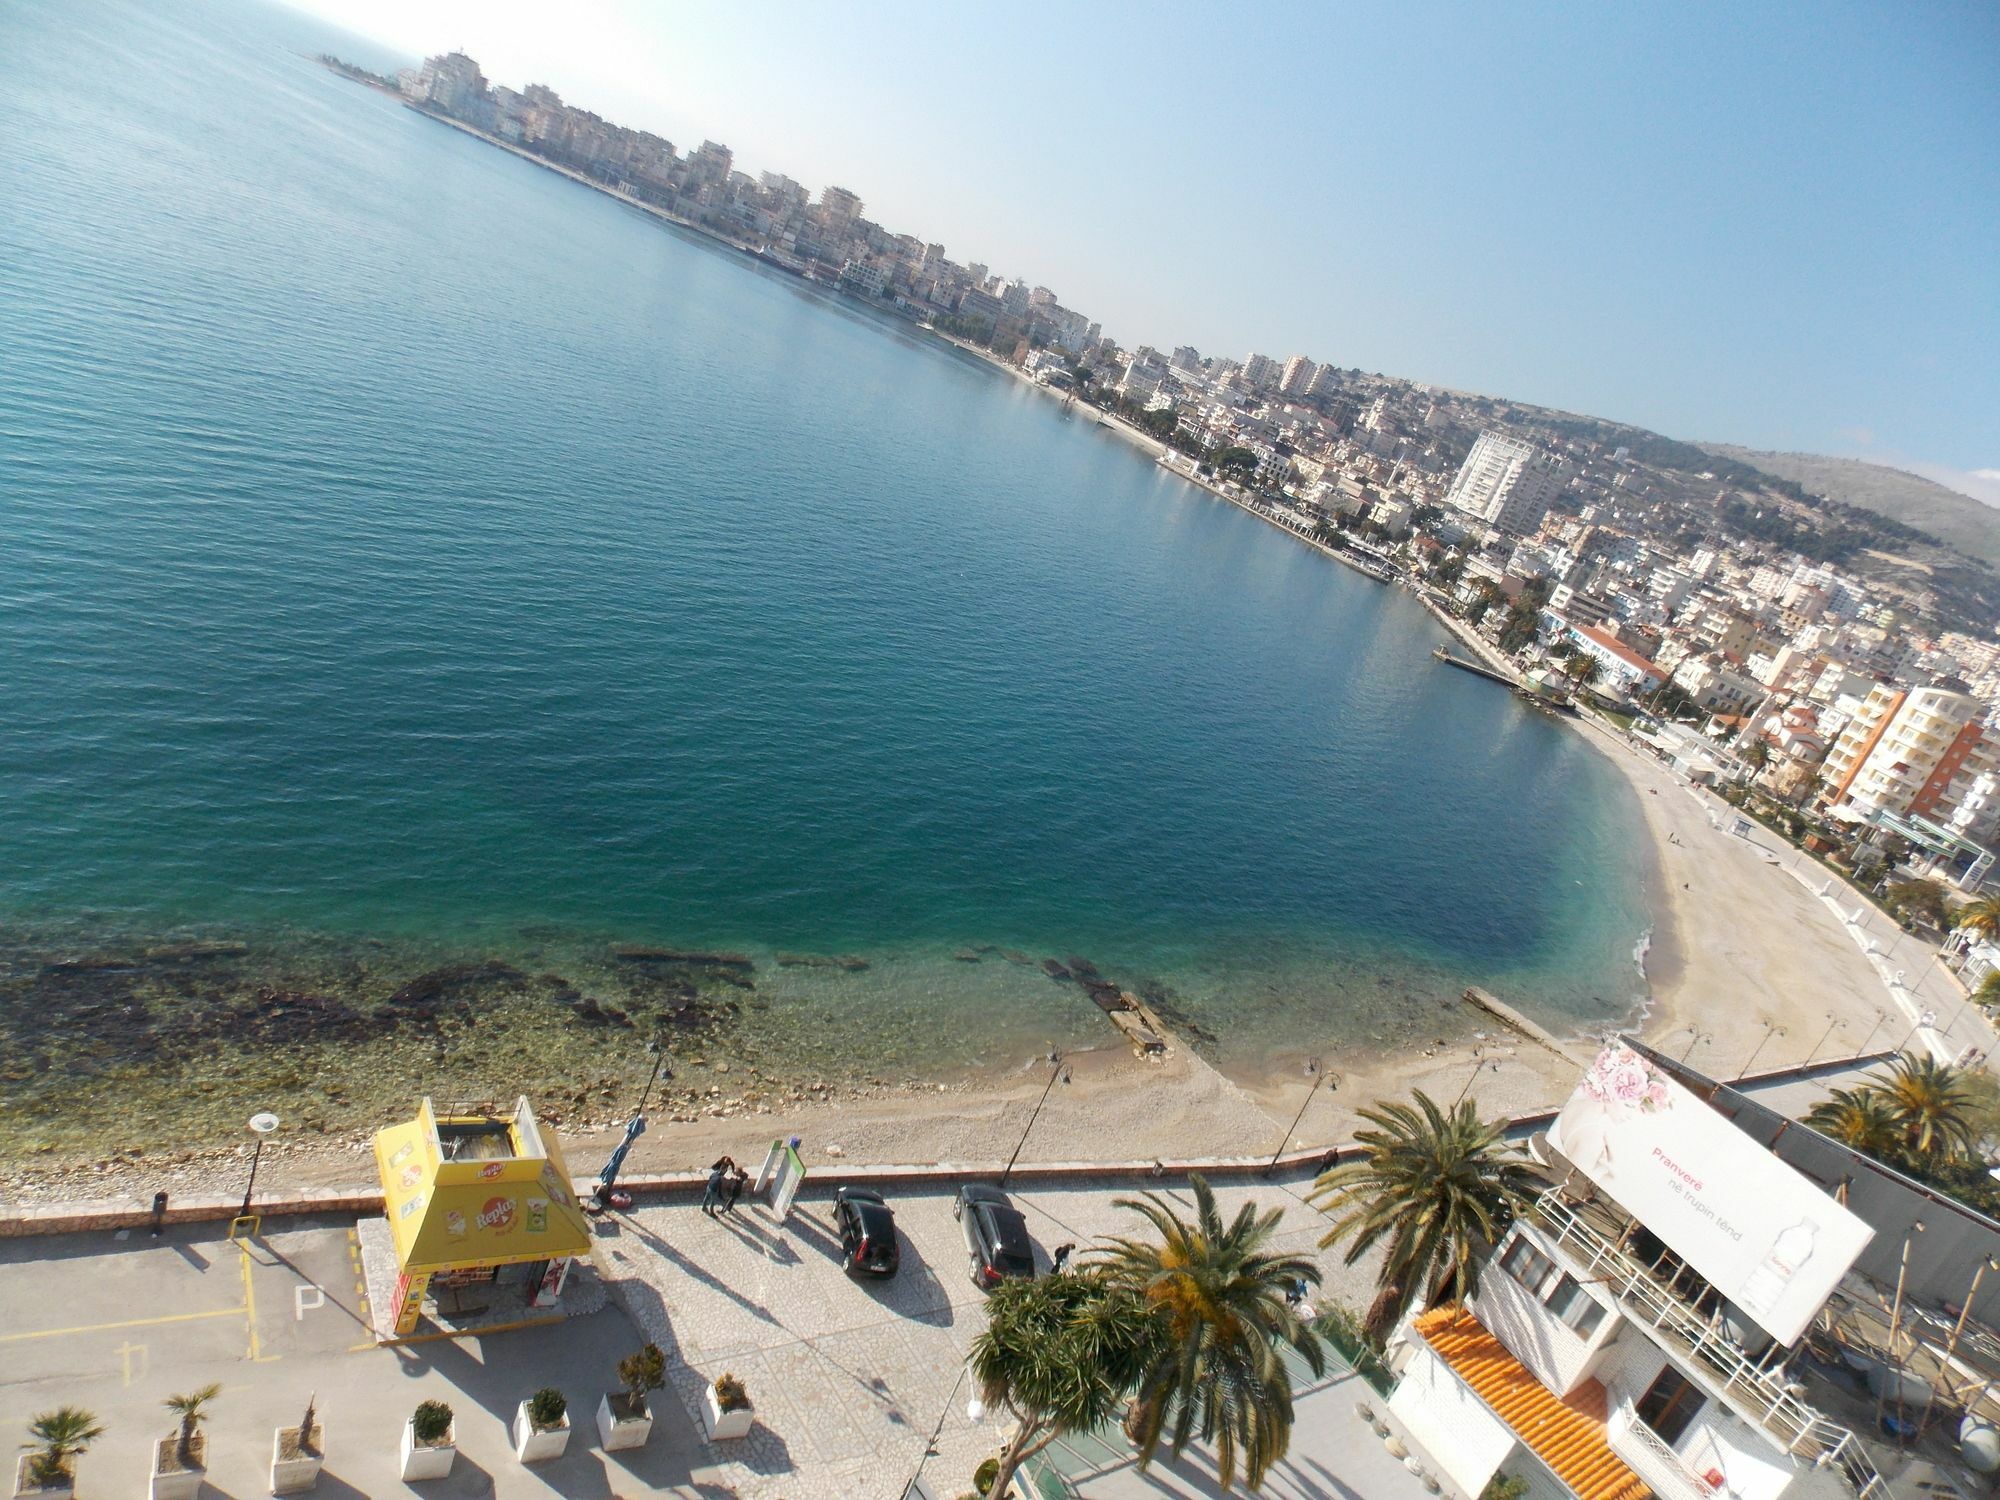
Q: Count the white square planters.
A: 7